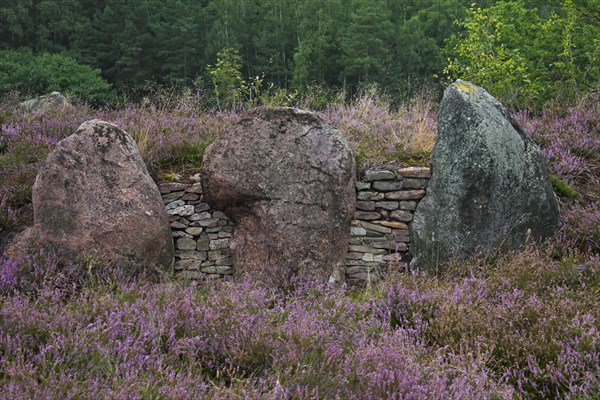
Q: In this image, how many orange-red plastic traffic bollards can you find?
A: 0